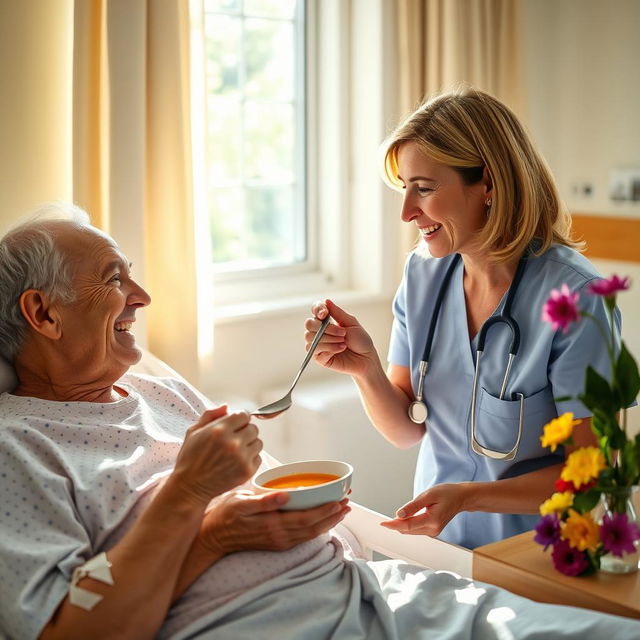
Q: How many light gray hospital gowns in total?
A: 1